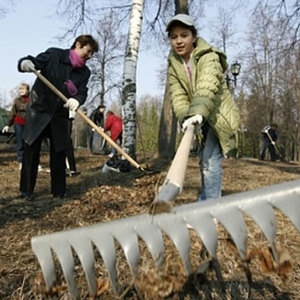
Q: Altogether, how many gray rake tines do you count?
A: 11